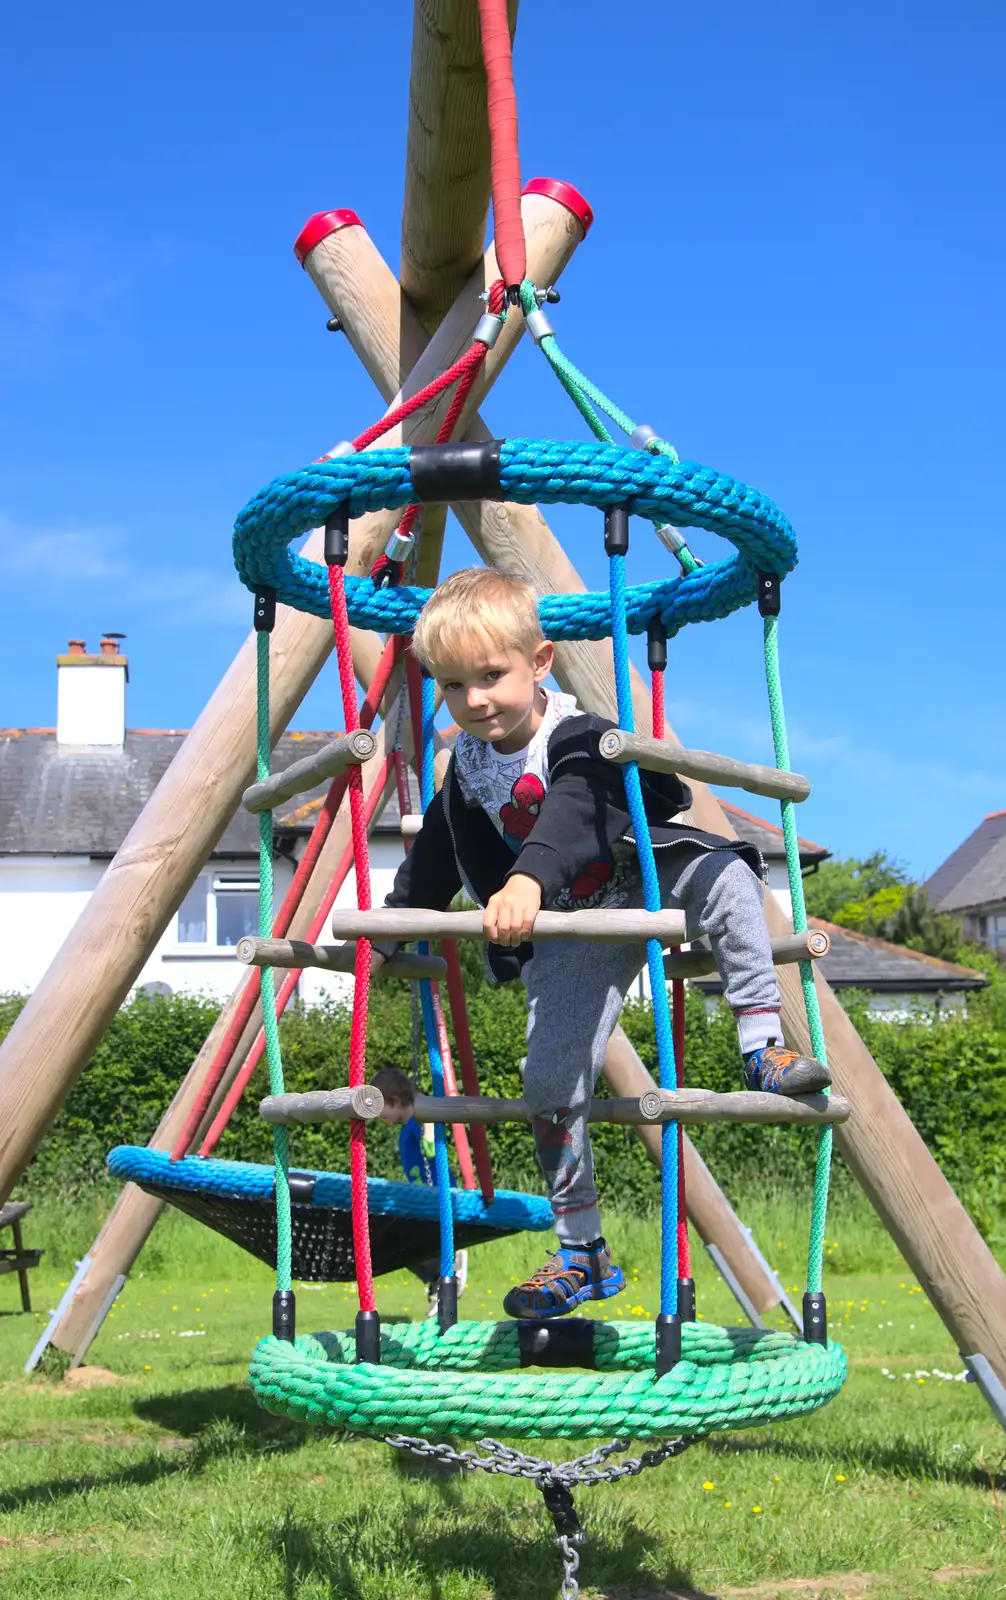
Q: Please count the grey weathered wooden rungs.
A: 9